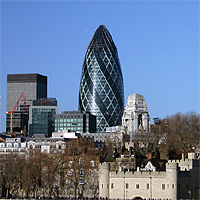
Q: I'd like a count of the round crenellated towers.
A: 2